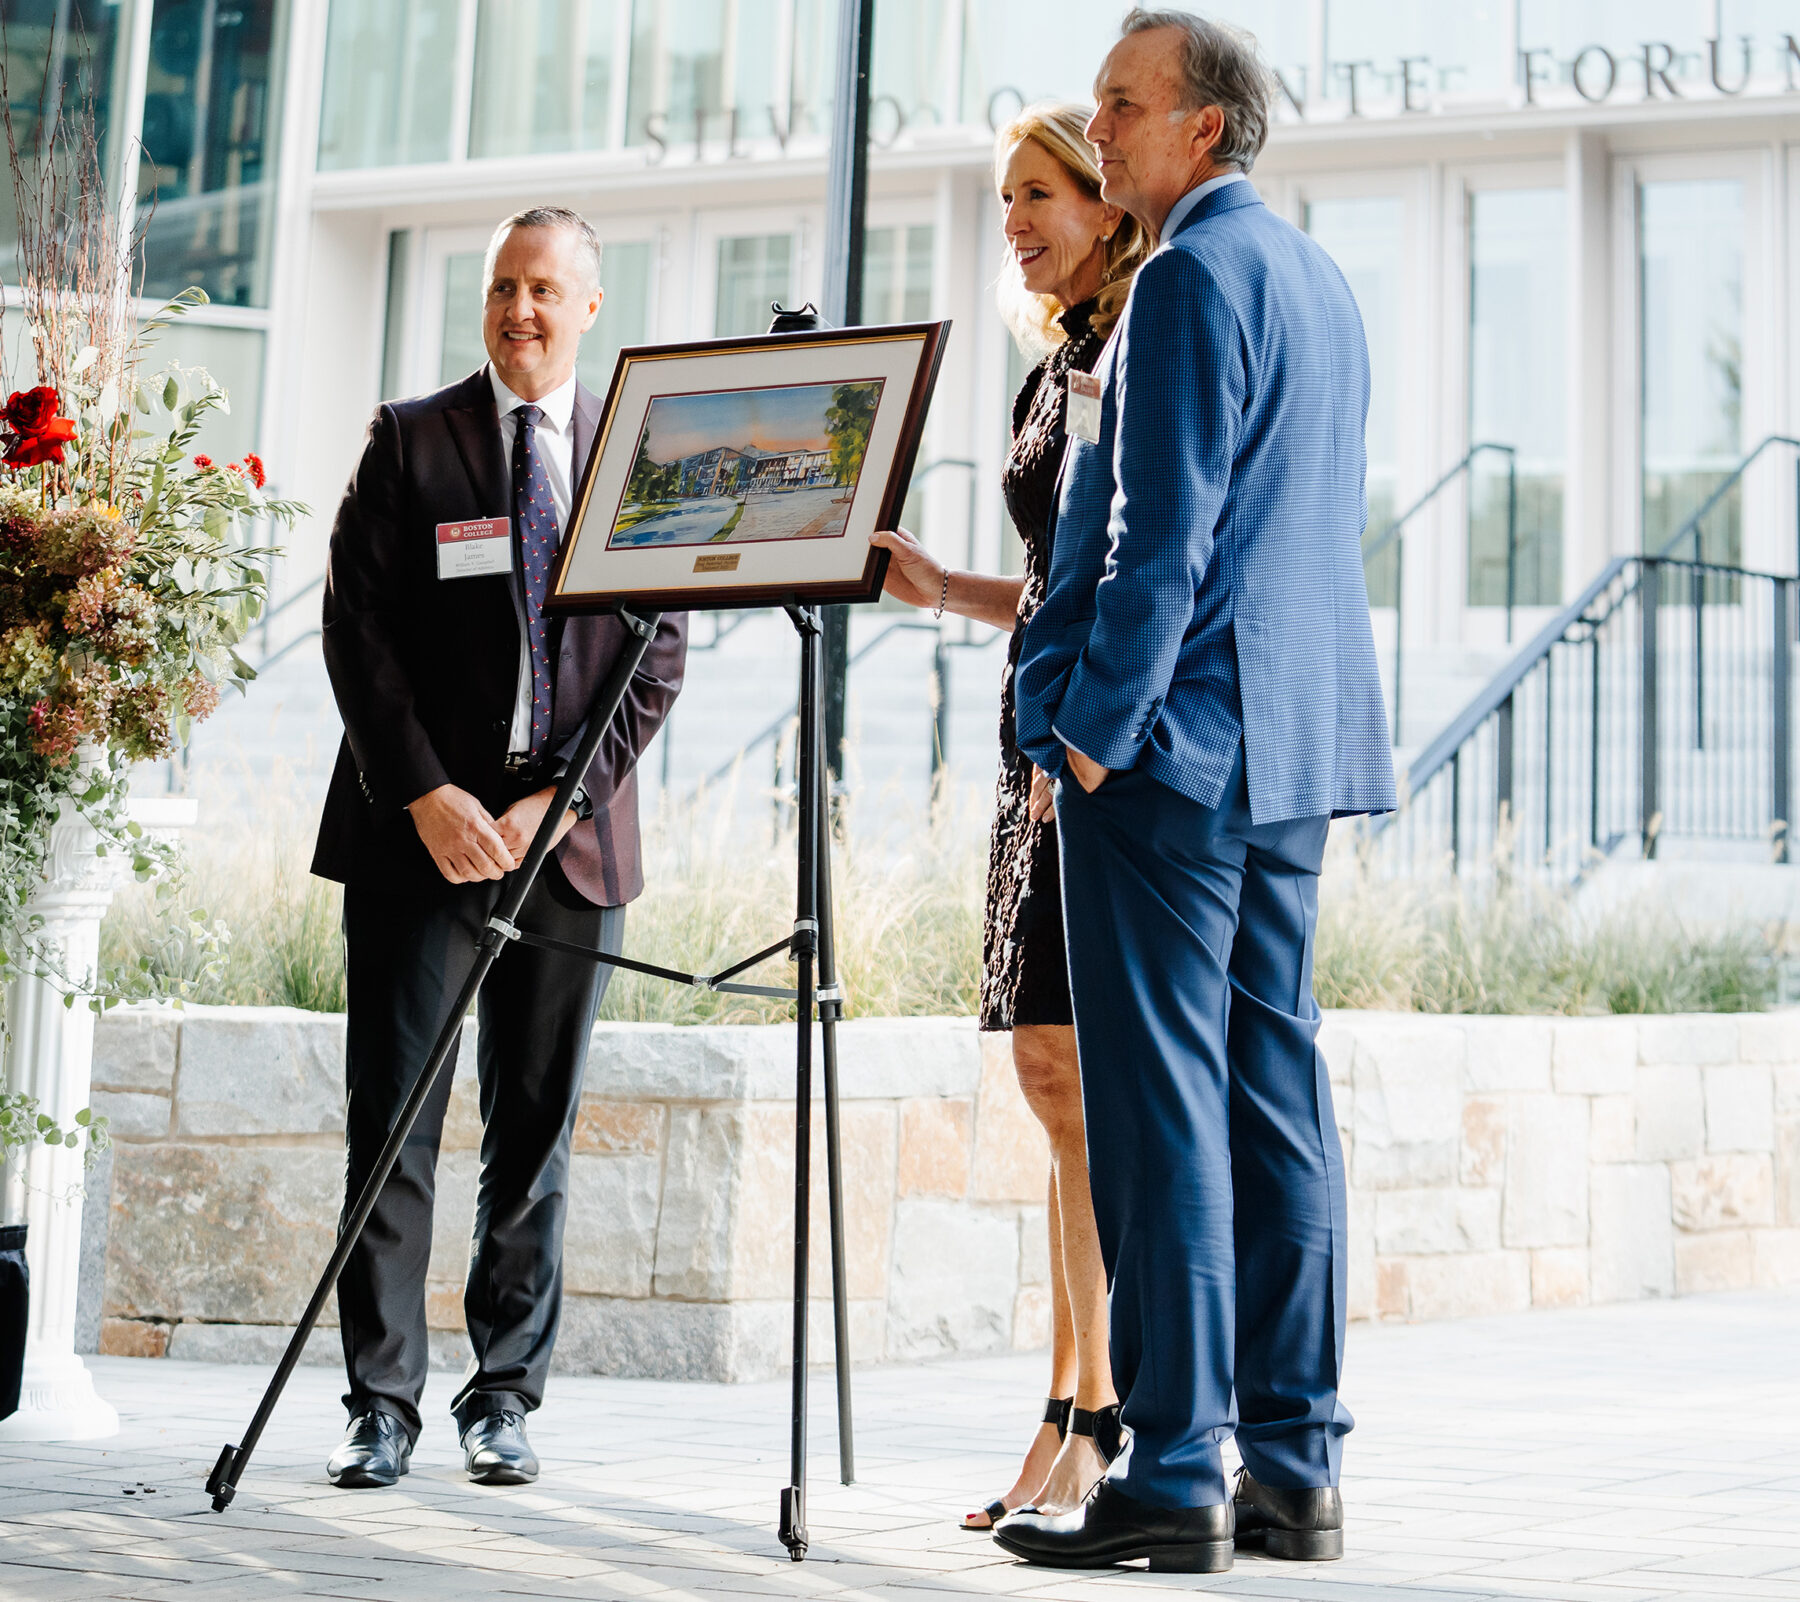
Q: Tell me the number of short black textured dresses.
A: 1